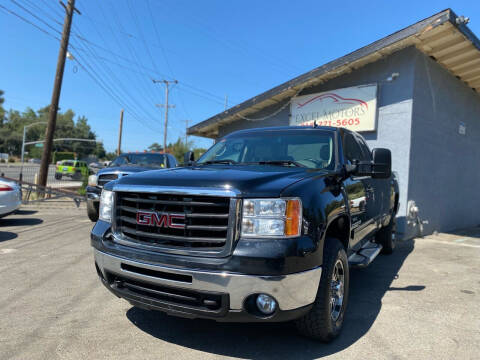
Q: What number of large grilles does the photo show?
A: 1